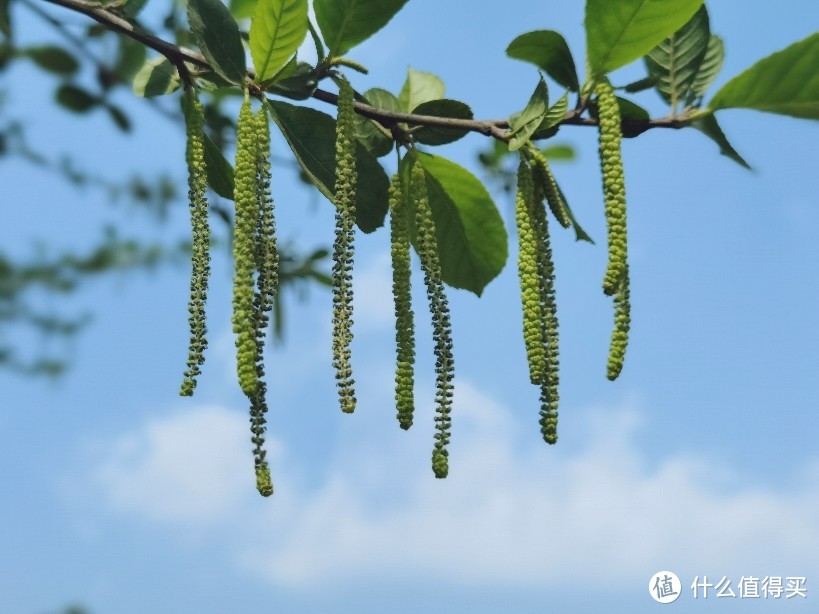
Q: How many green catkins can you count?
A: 11